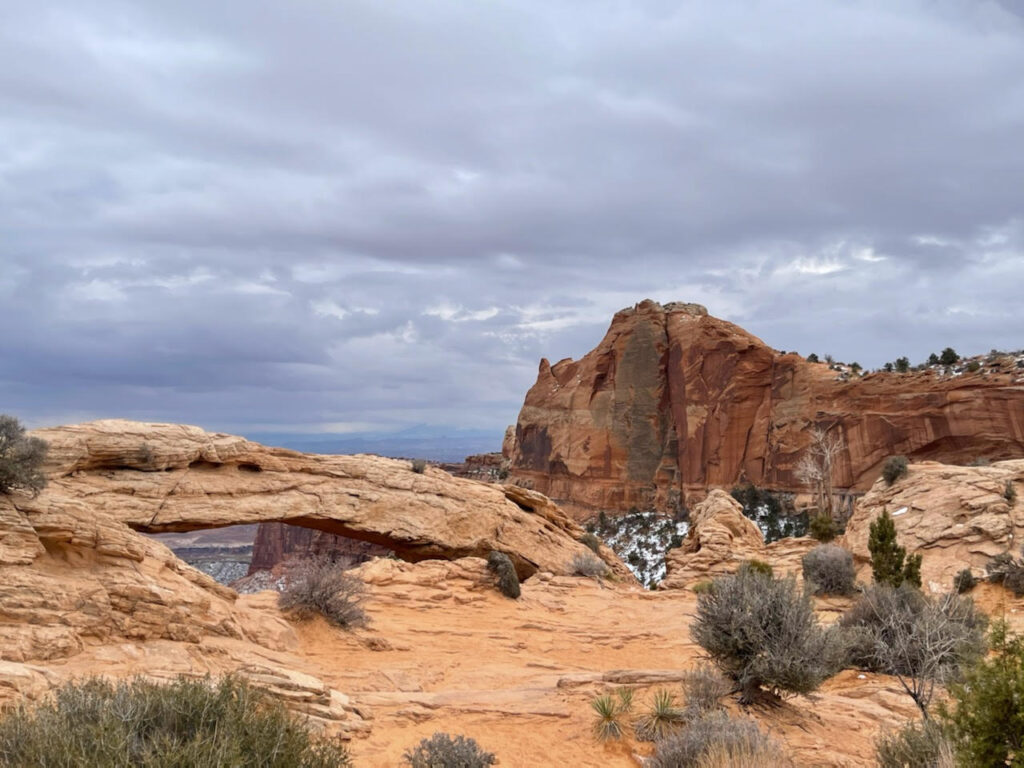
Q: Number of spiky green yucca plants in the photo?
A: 3